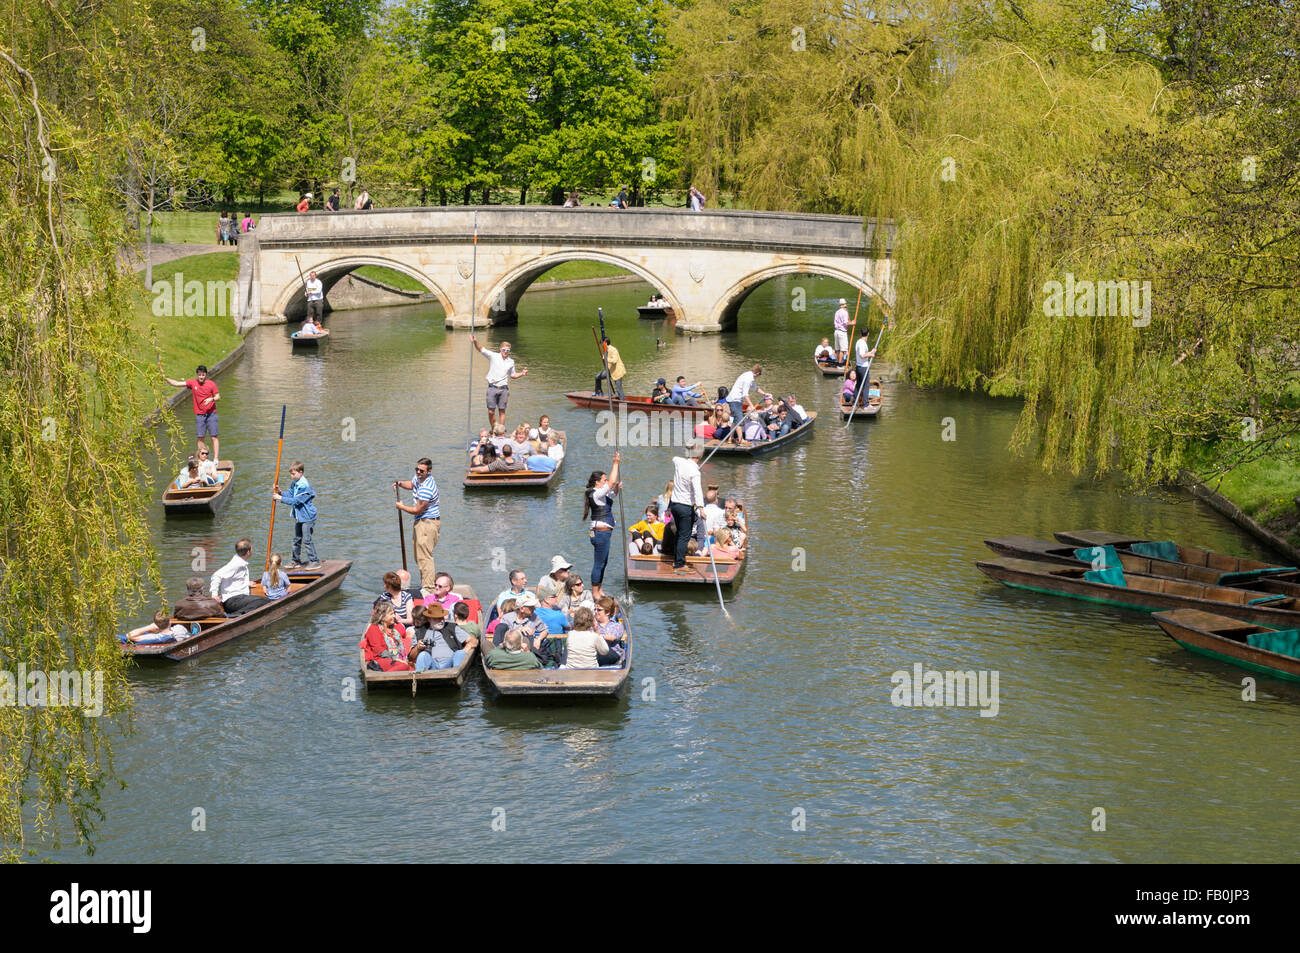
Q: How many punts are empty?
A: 4